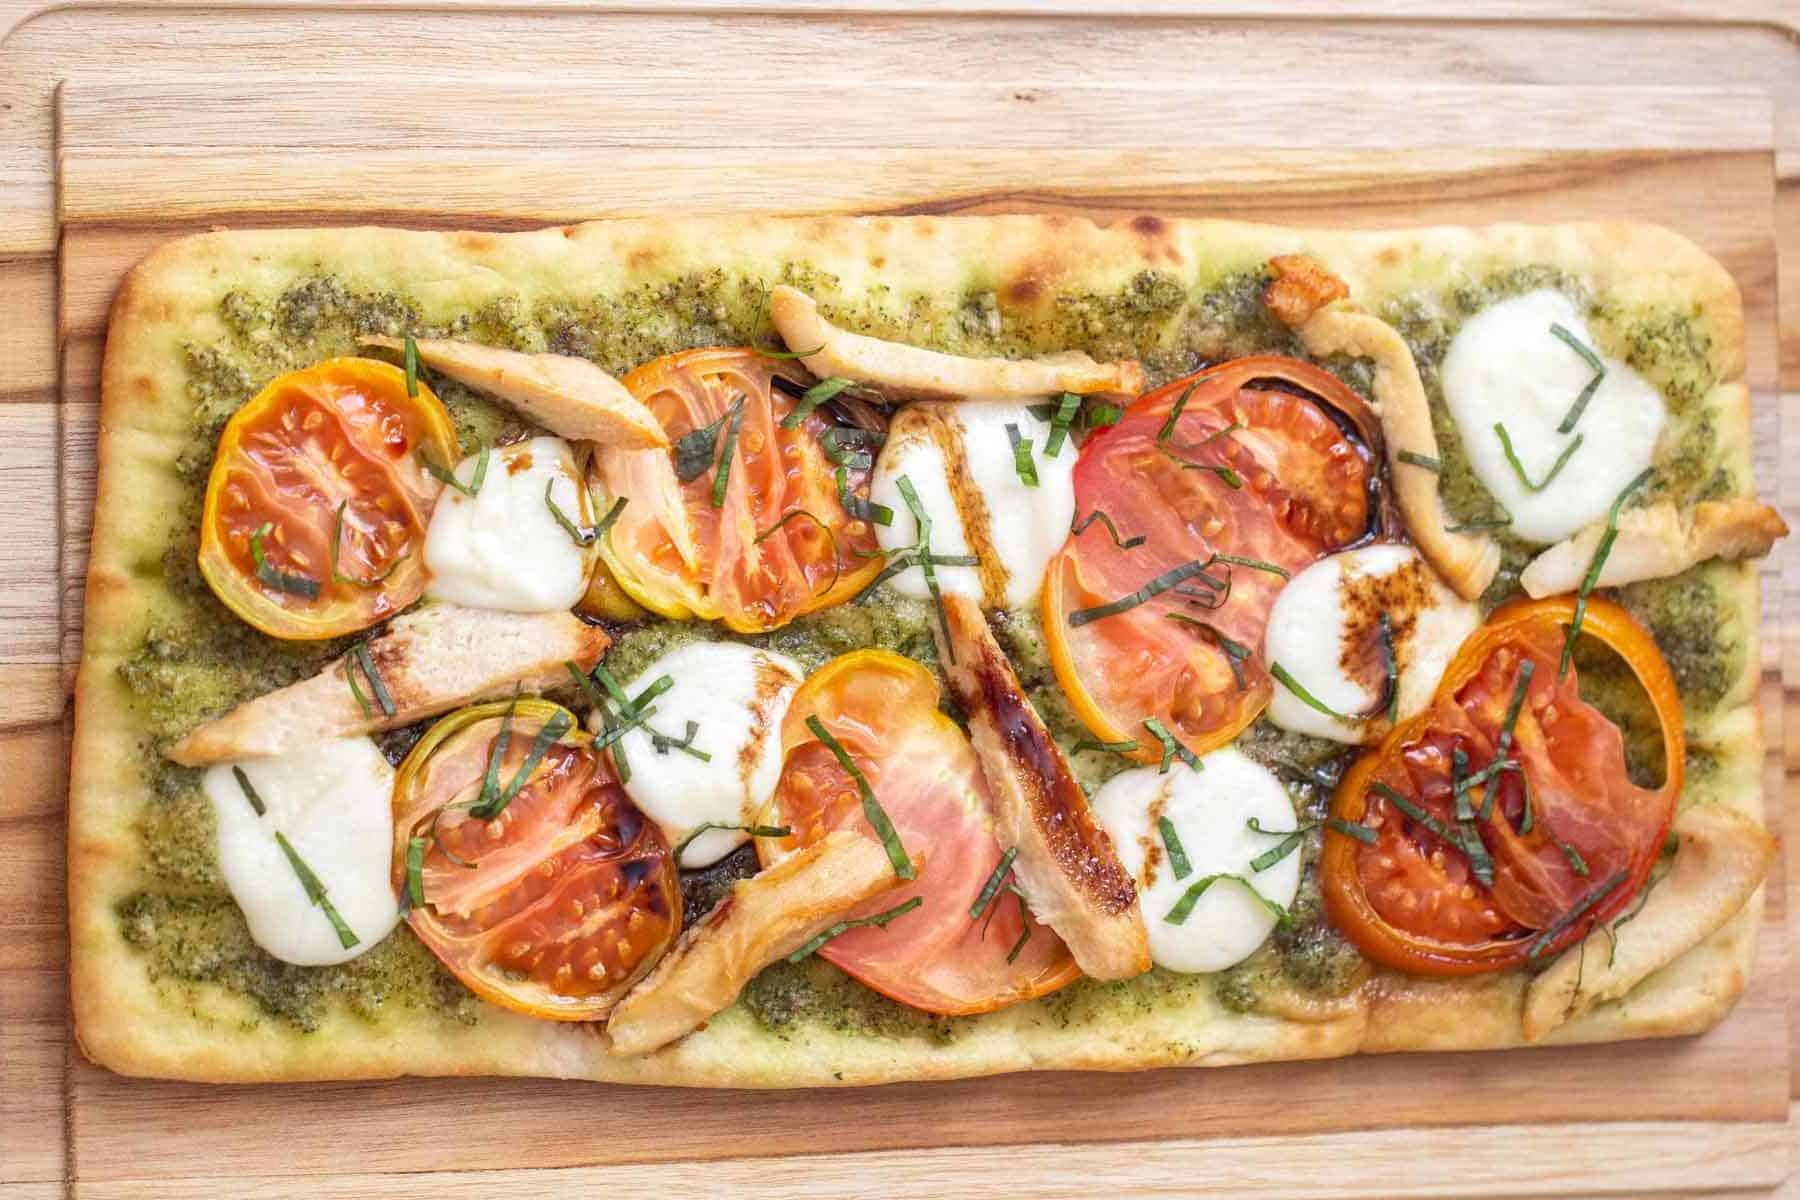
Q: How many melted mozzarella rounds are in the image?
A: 7